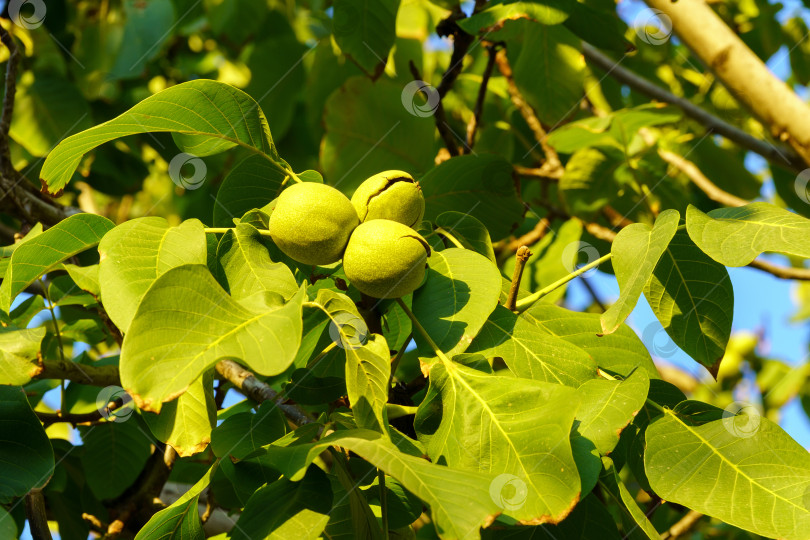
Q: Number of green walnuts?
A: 3